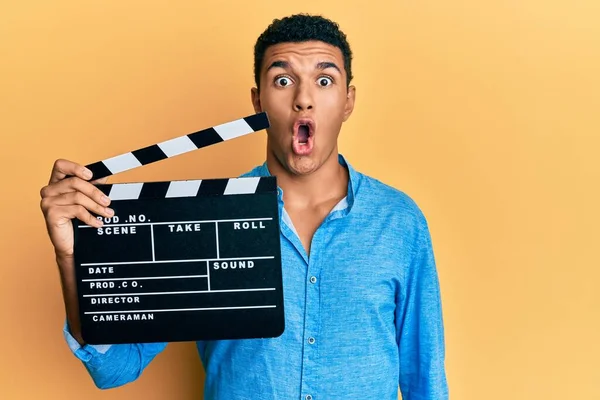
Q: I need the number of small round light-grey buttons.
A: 3